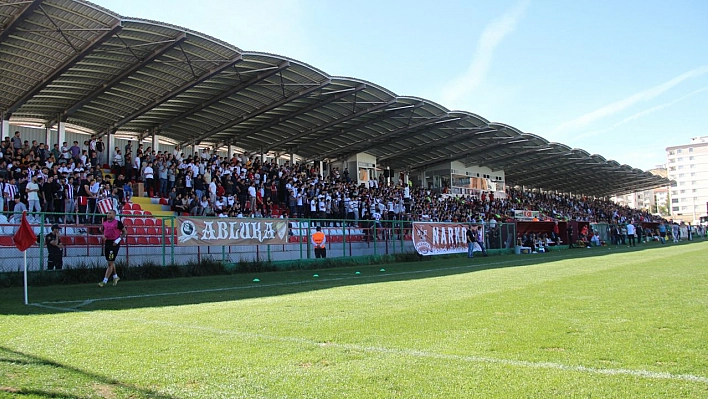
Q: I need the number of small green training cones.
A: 4